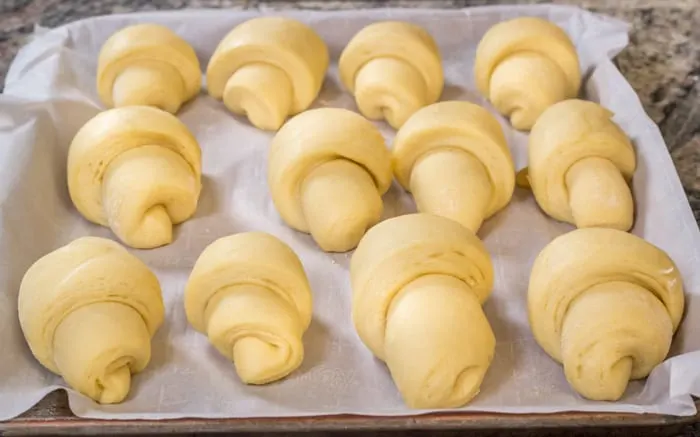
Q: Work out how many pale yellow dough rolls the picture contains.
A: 12